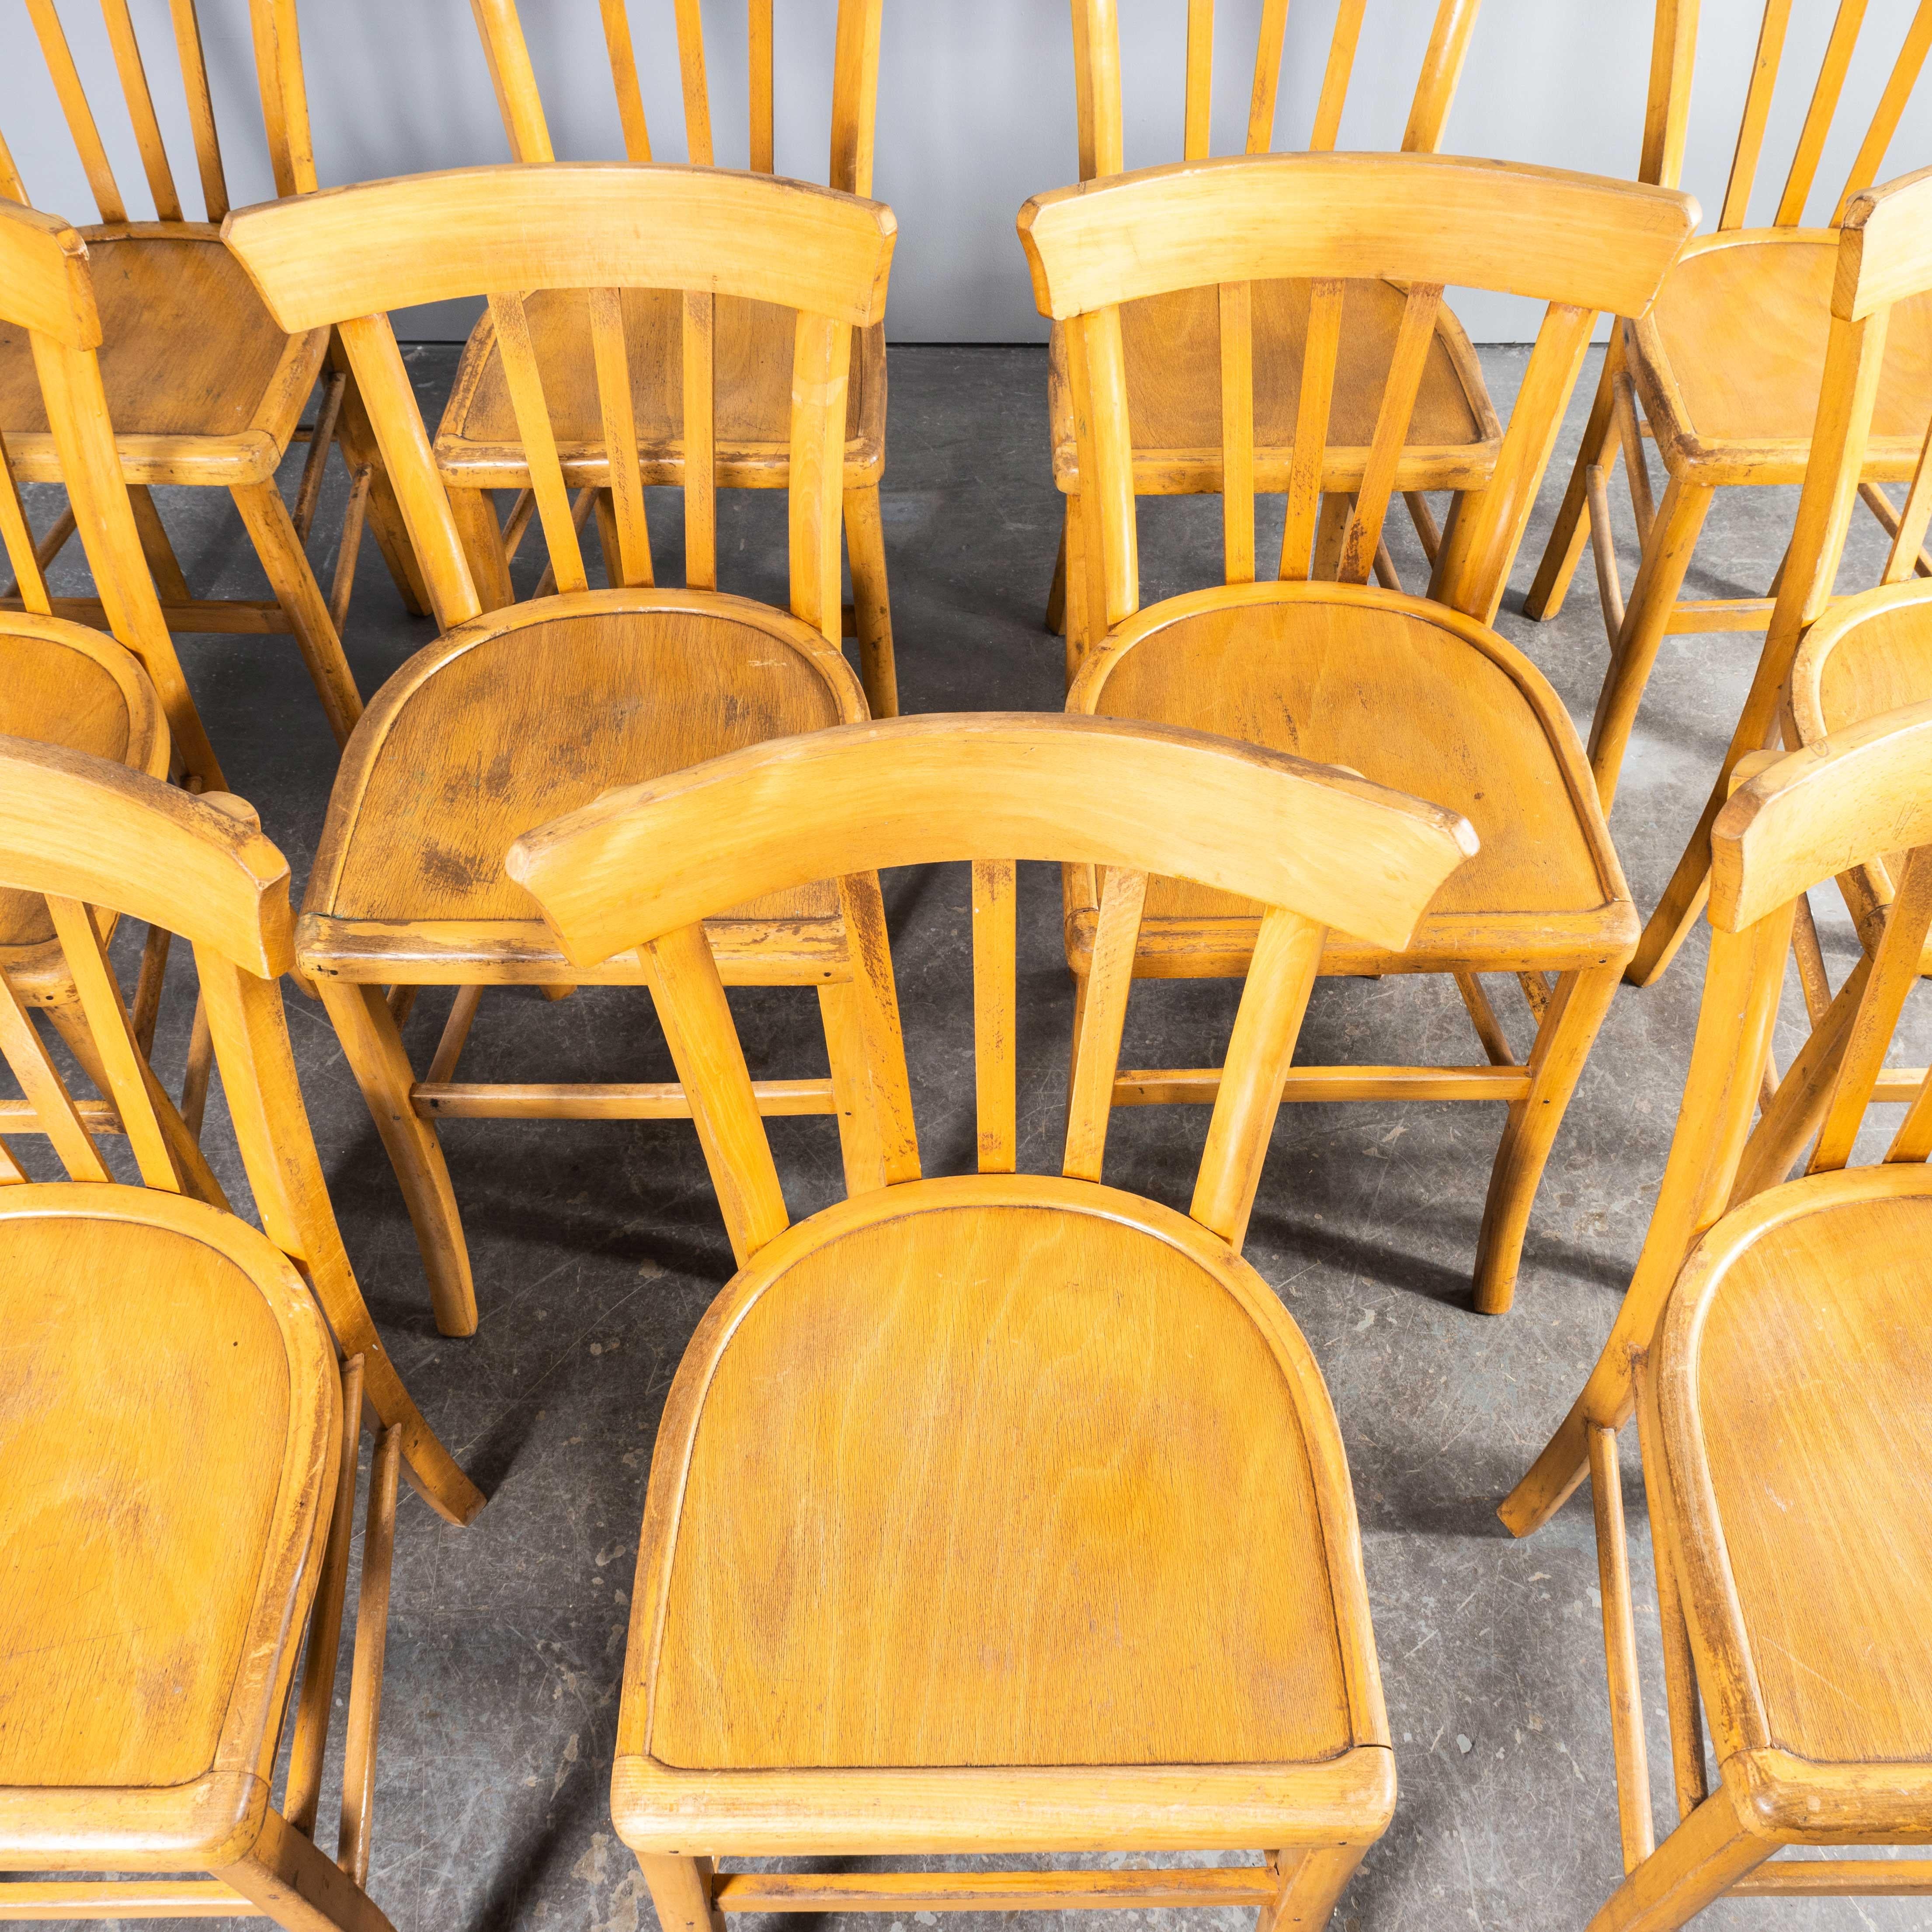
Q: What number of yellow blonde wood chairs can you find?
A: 11